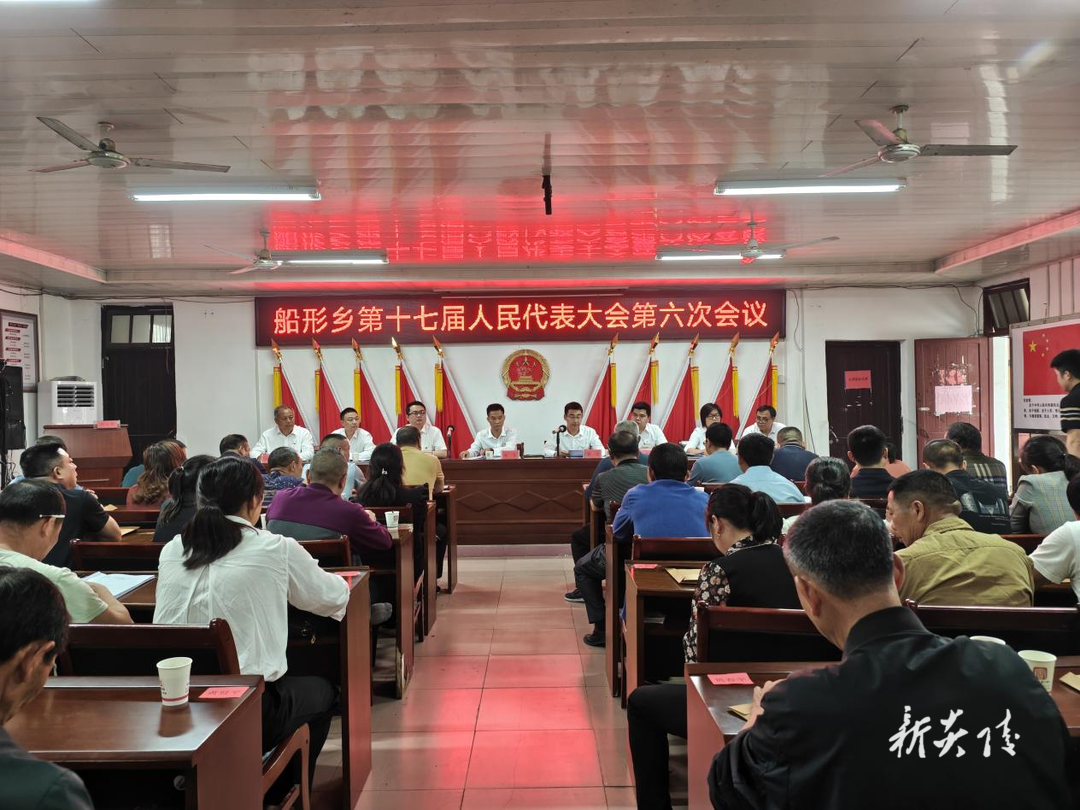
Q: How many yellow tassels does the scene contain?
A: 10